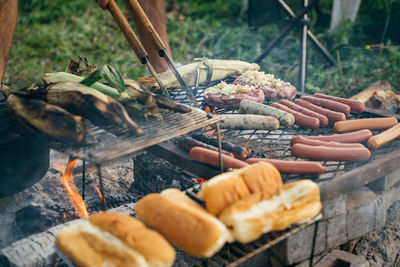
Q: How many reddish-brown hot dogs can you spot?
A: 10